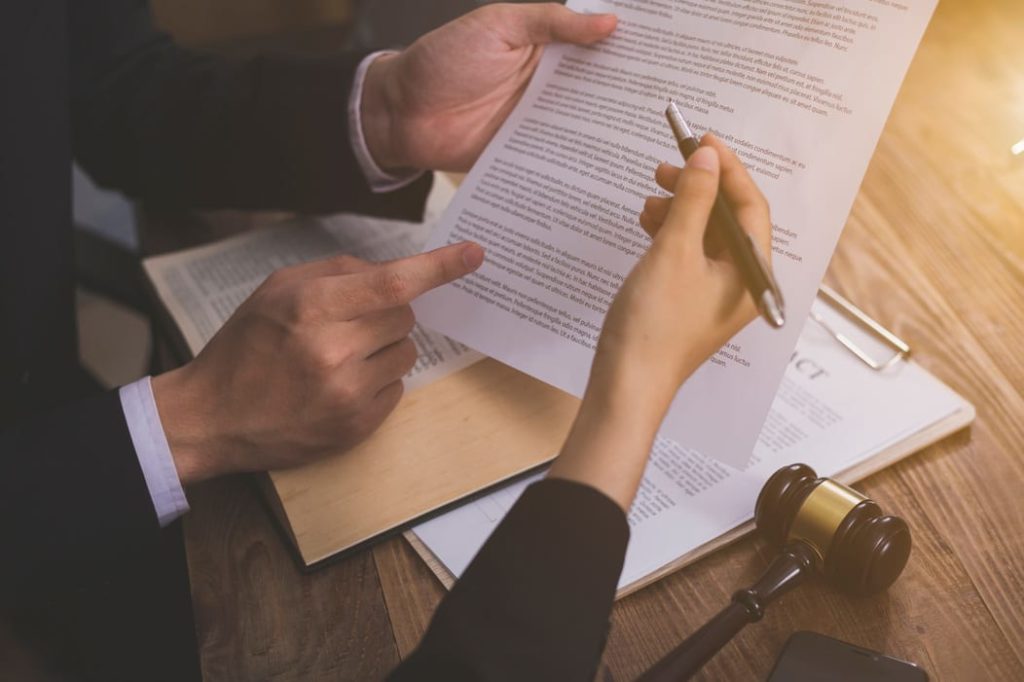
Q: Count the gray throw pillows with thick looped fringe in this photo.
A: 0